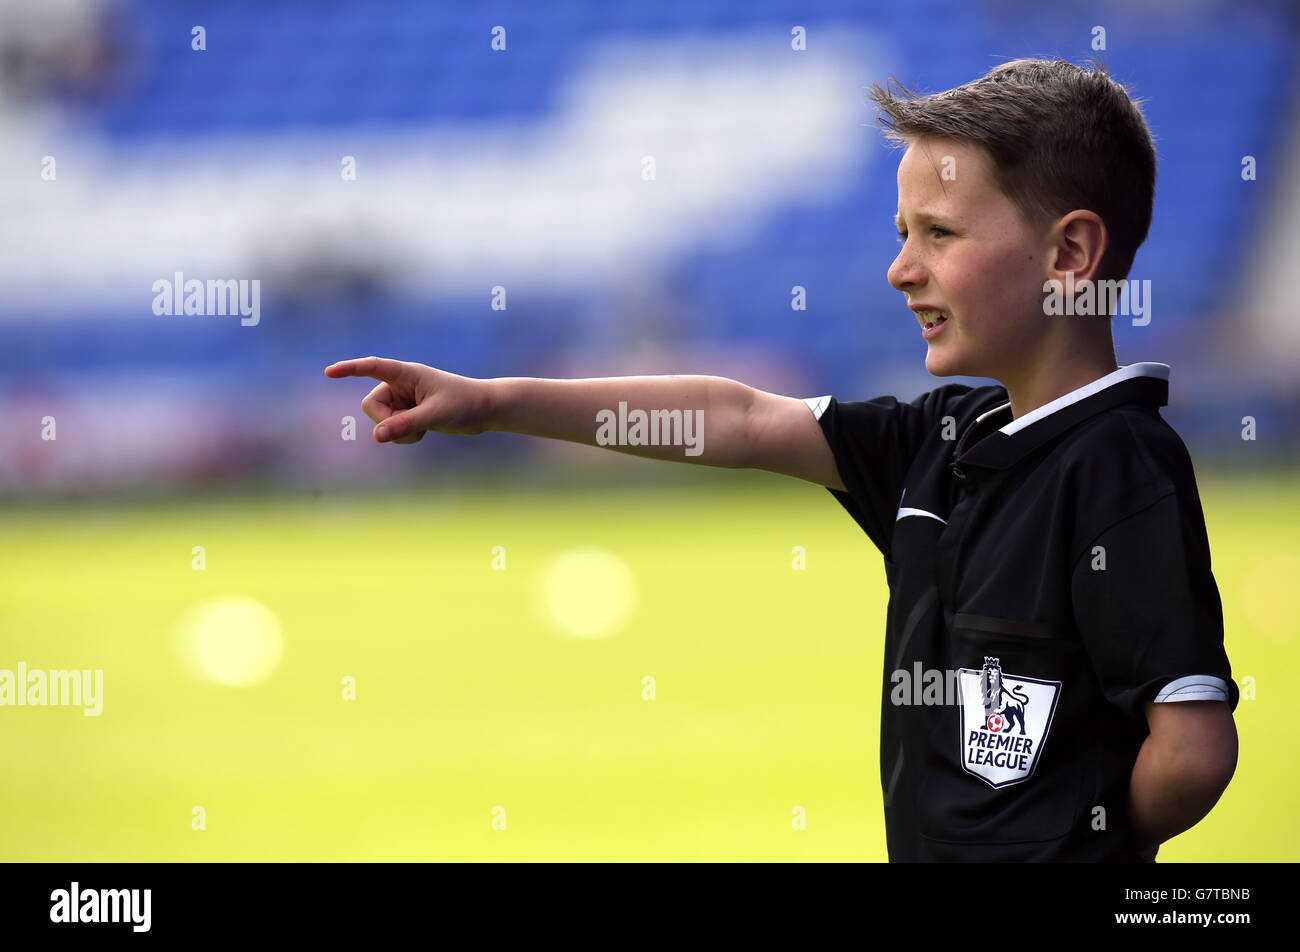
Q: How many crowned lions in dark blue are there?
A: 1